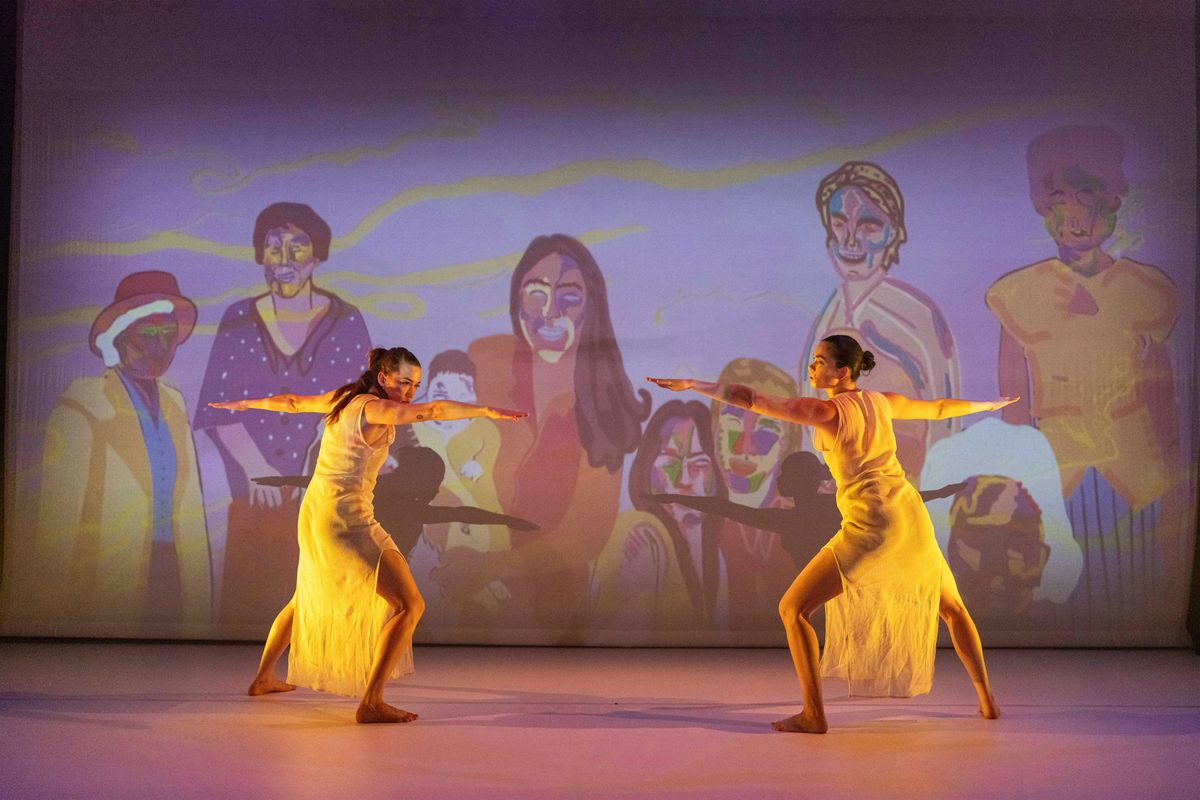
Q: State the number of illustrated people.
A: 9